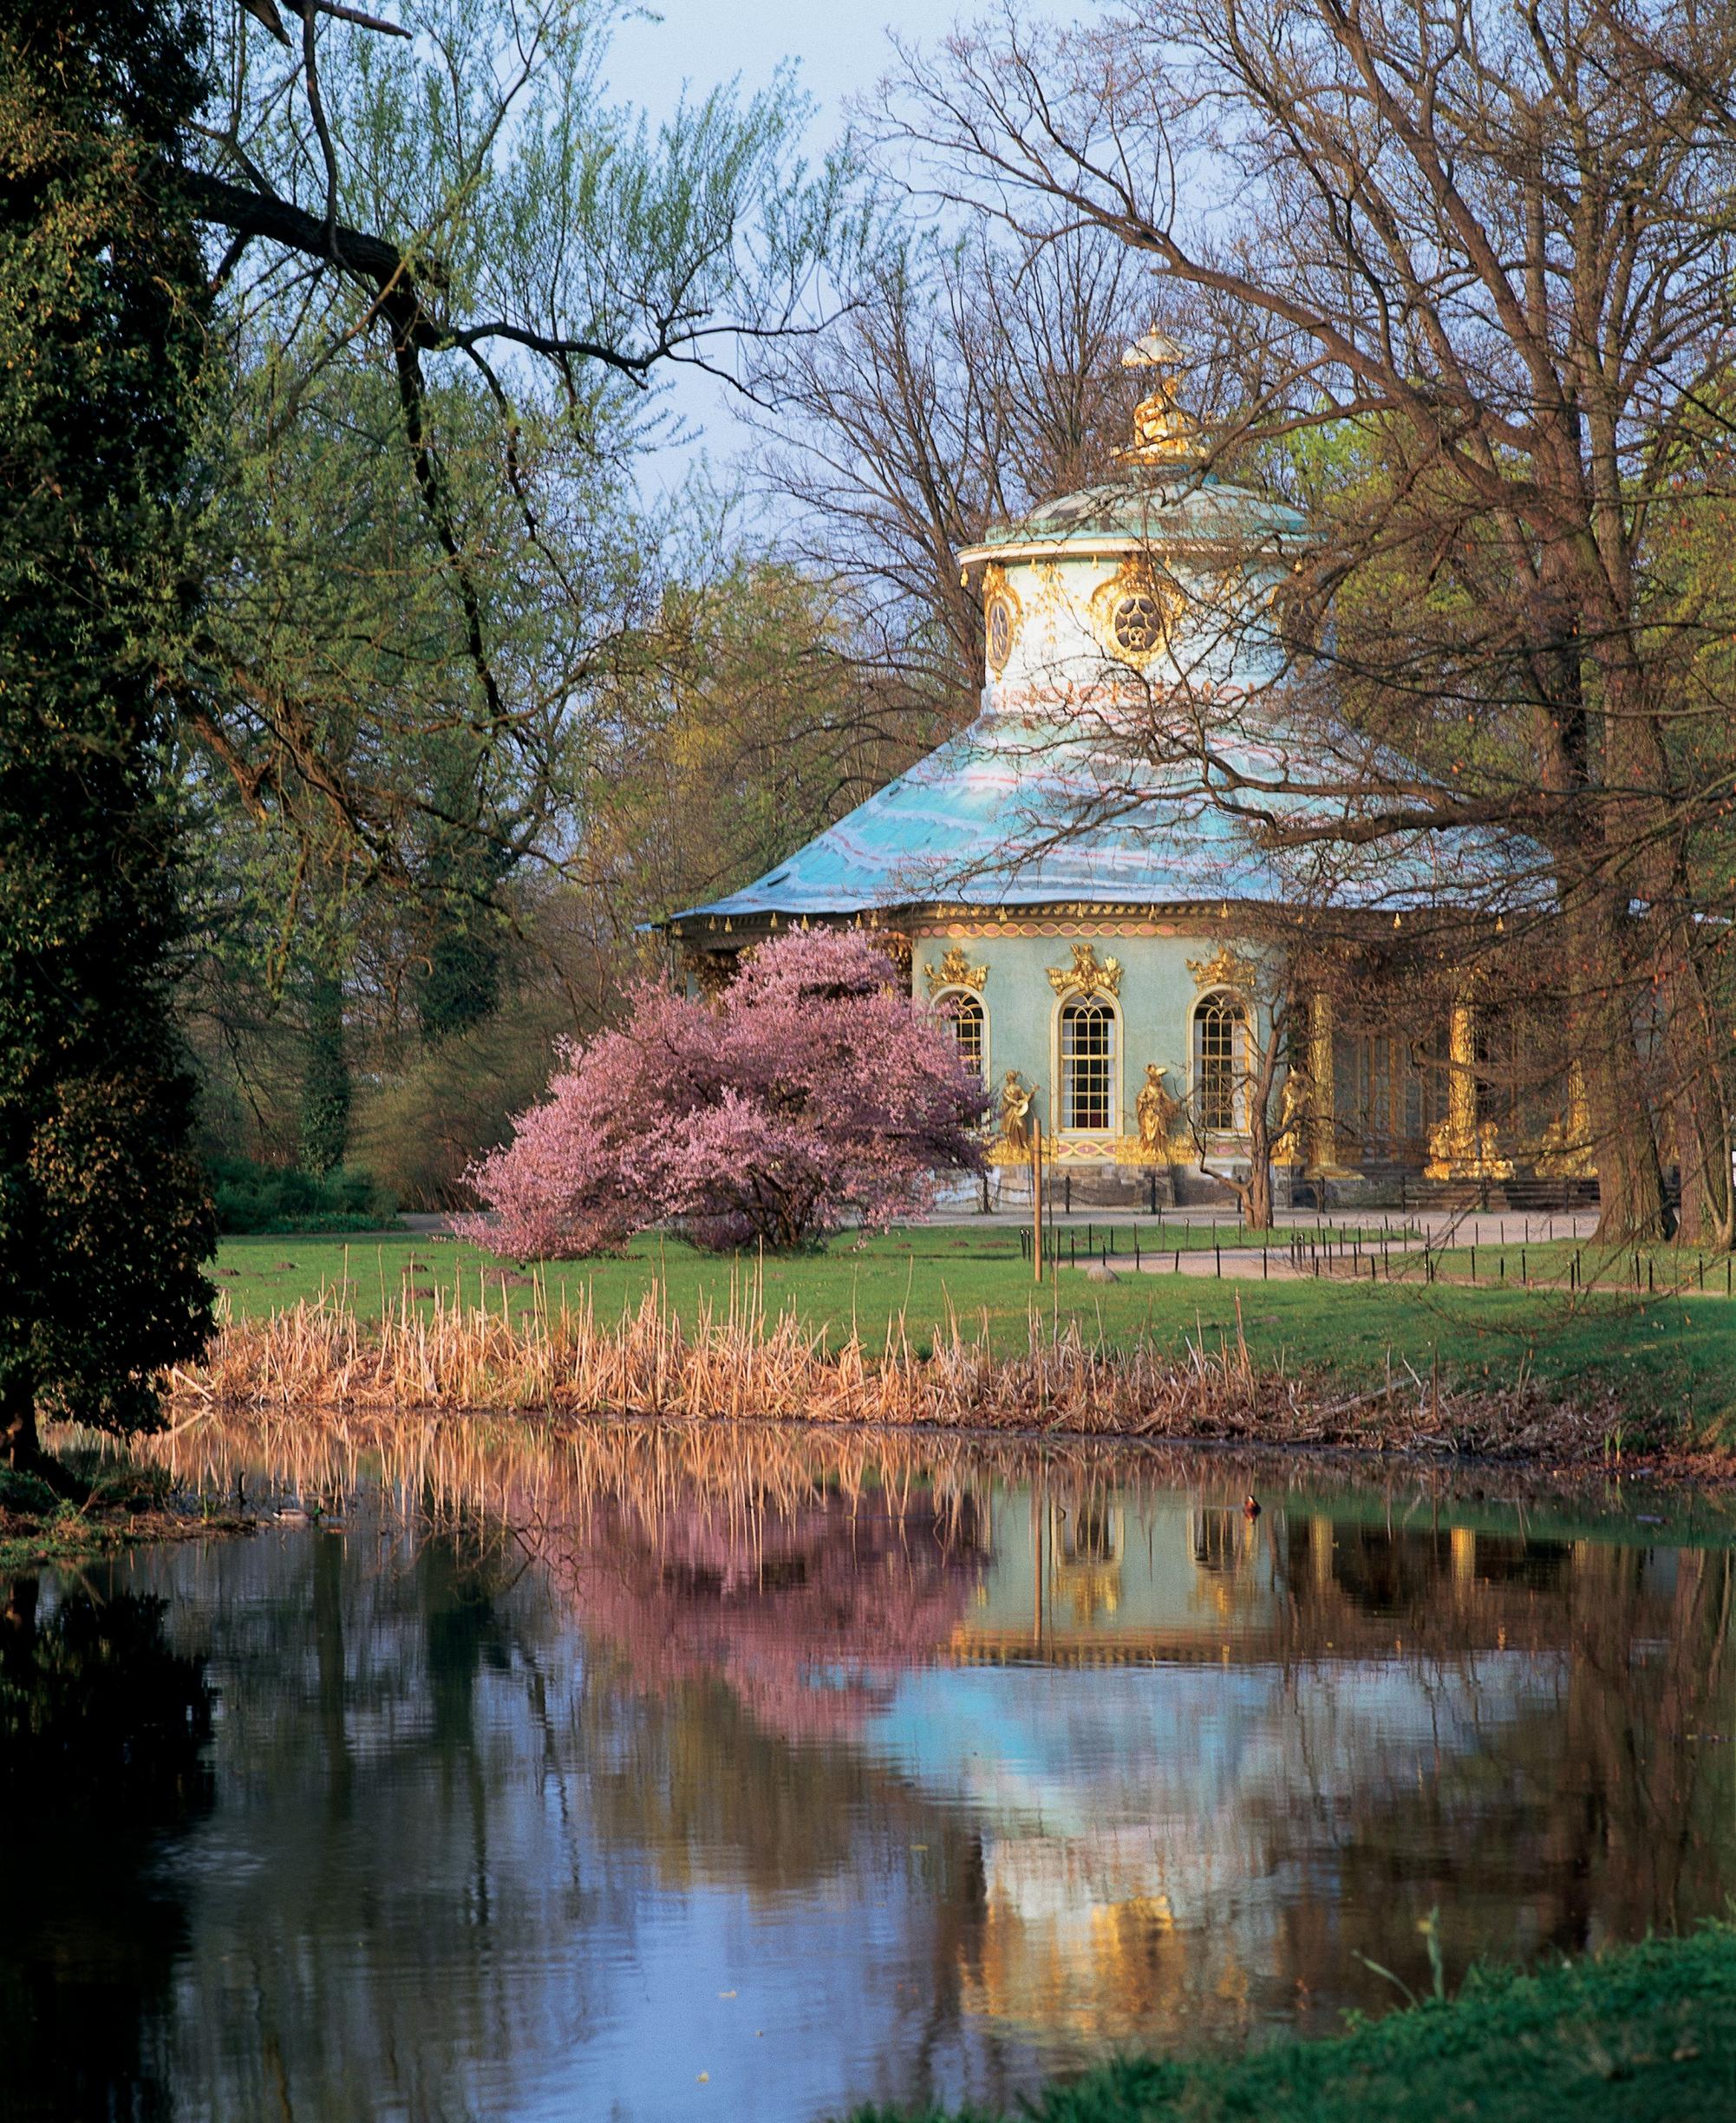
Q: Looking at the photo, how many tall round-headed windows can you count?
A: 3